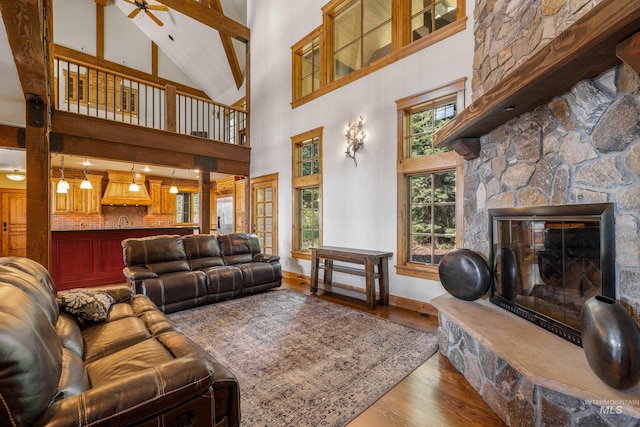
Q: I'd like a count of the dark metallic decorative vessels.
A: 2